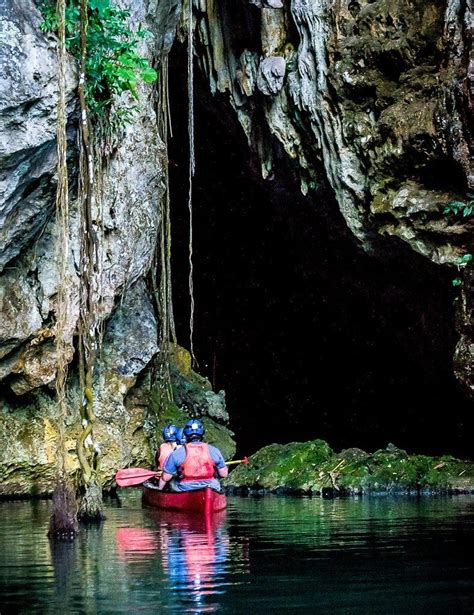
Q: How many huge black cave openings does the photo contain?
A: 1